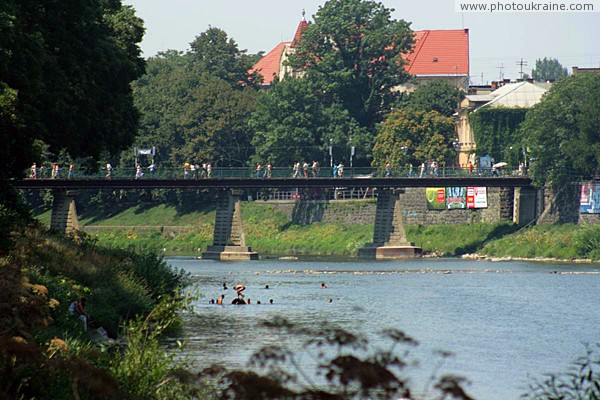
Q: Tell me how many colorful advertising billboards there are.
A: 4